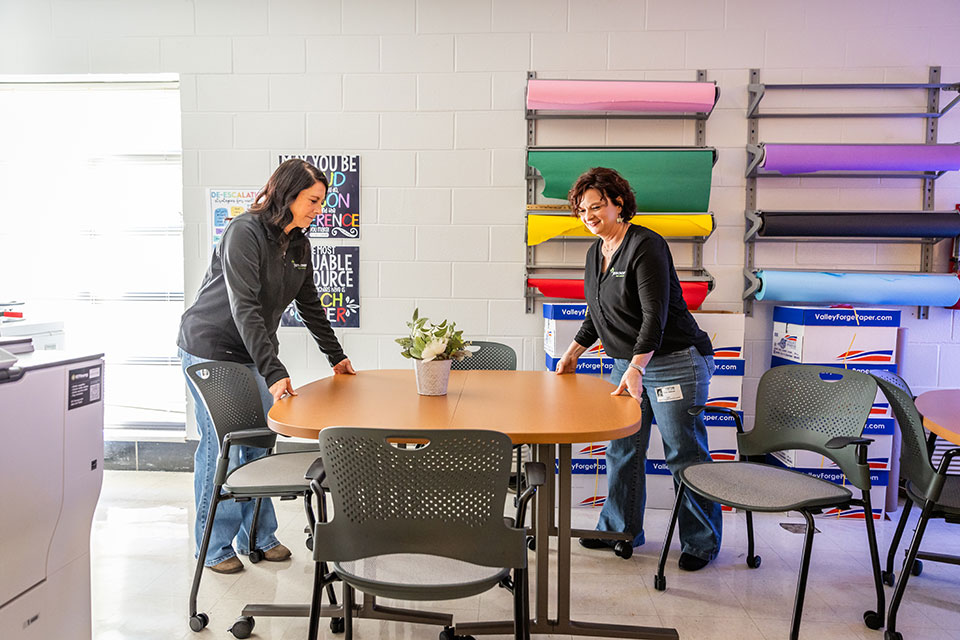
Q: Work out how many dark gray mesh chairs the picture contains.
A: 5